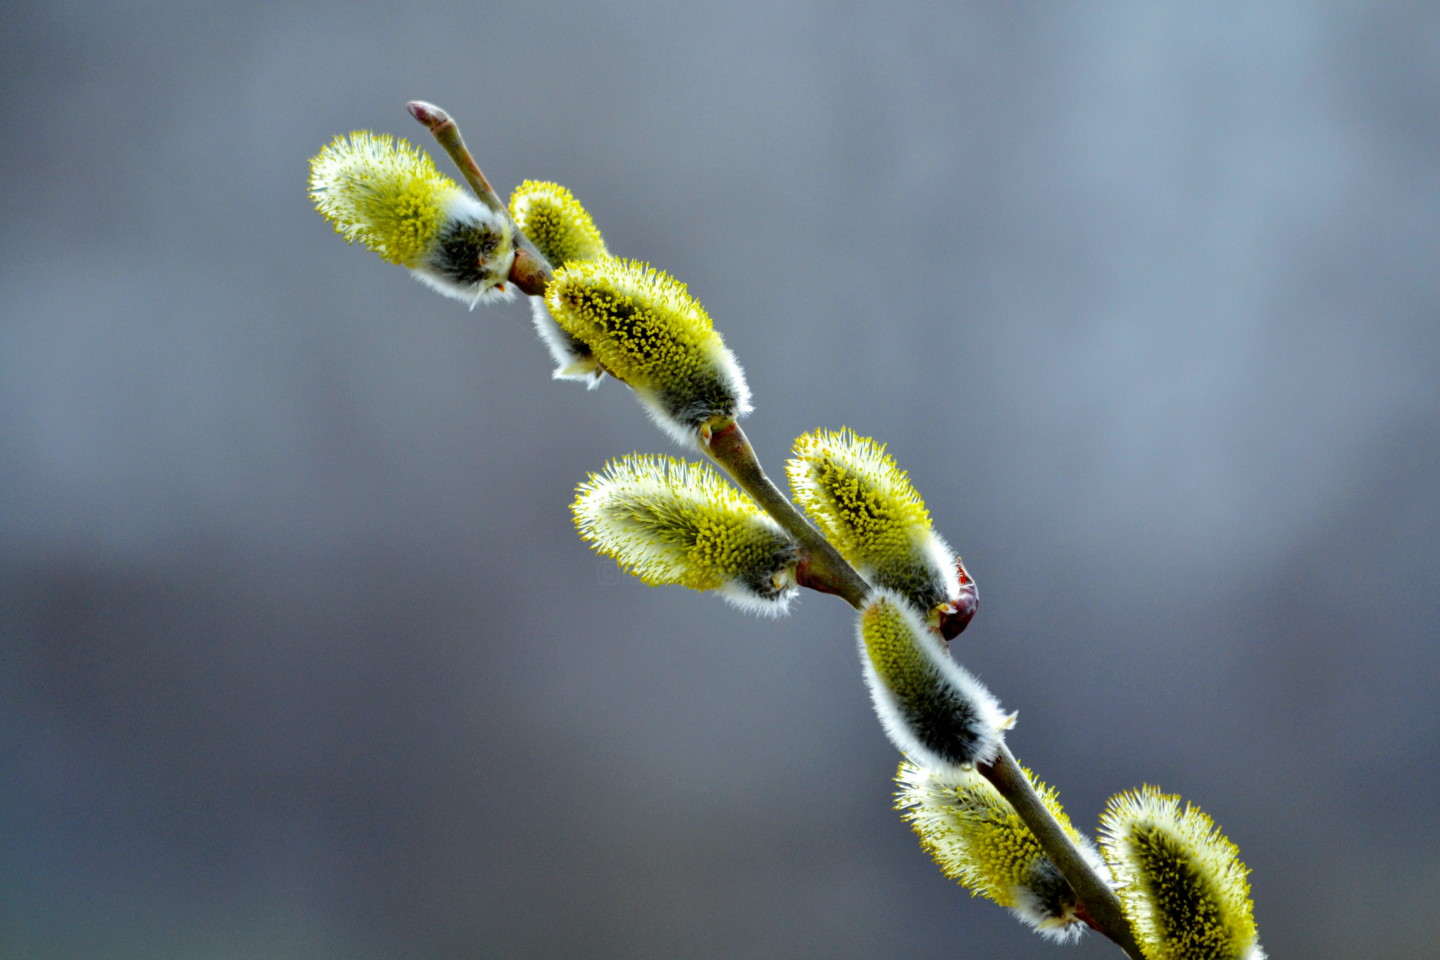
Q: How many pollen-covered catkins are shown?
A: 8